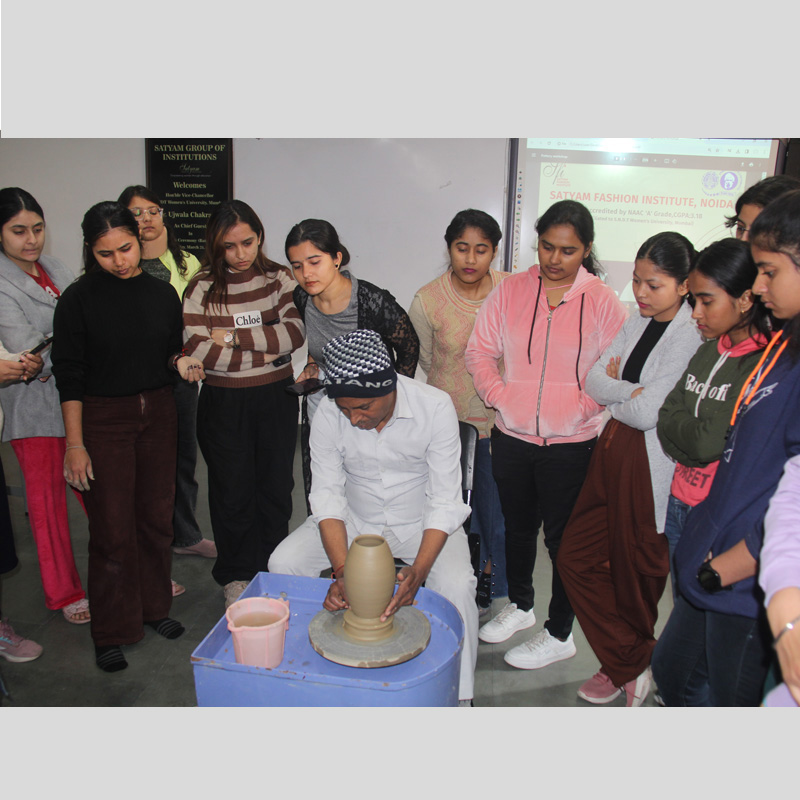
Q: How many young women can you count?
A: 11